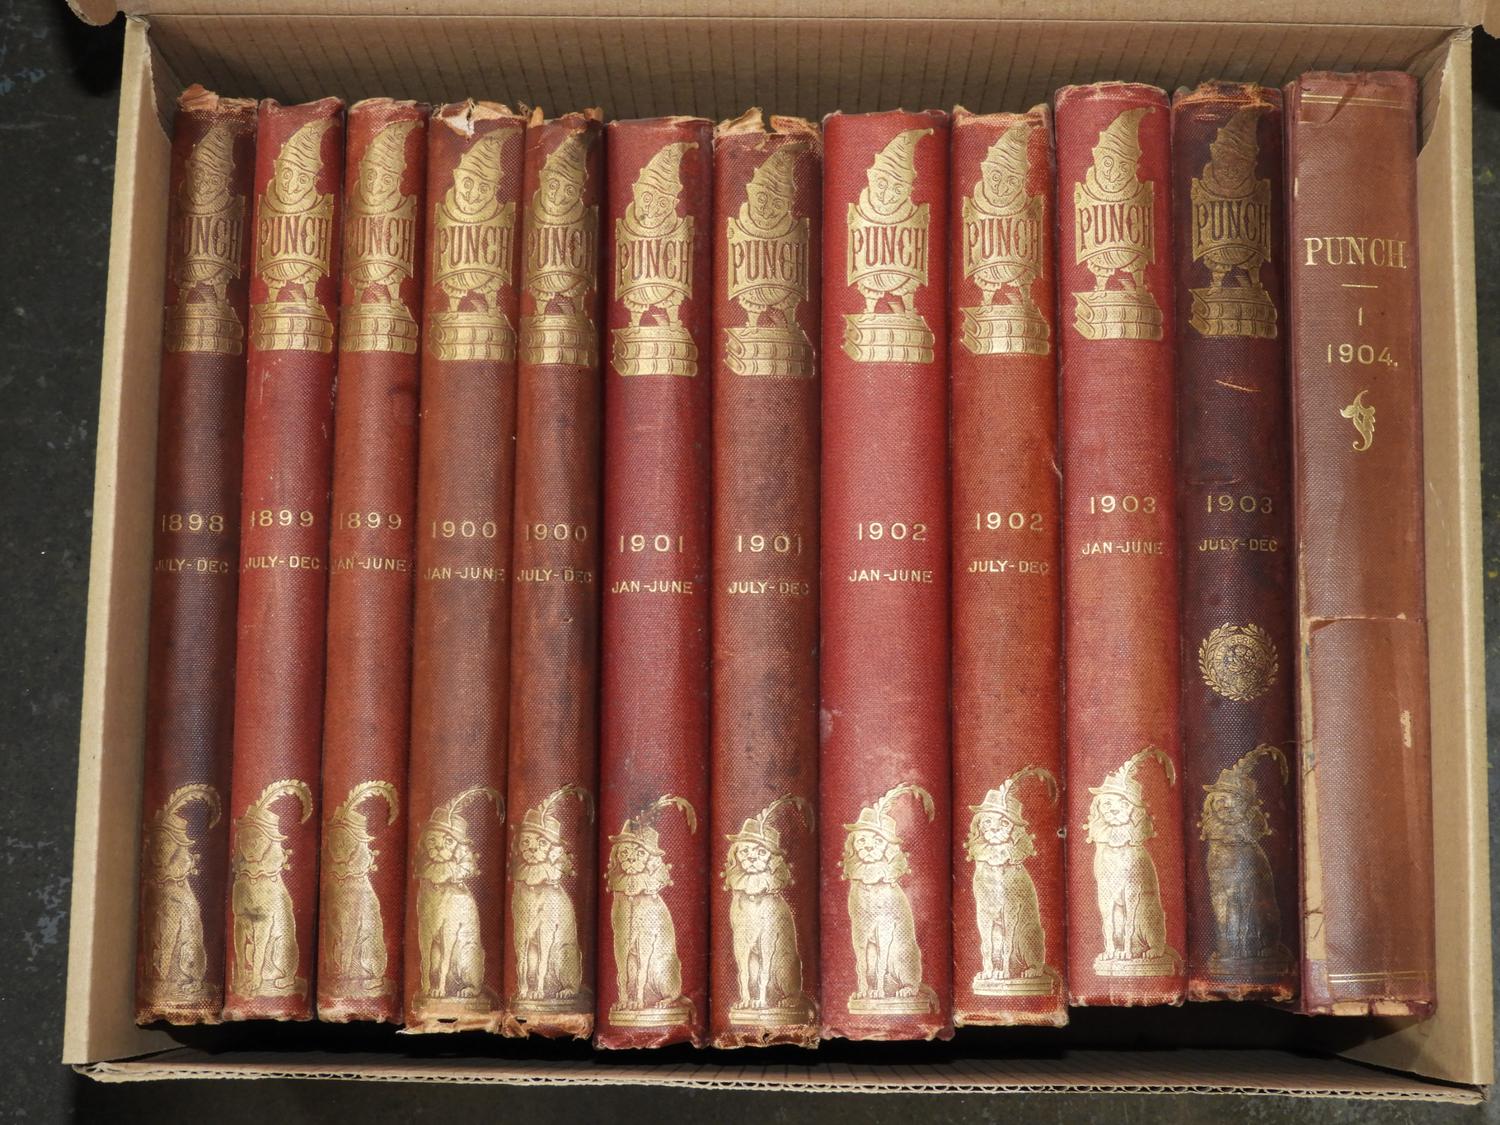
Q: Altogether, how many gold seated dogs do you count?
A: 11